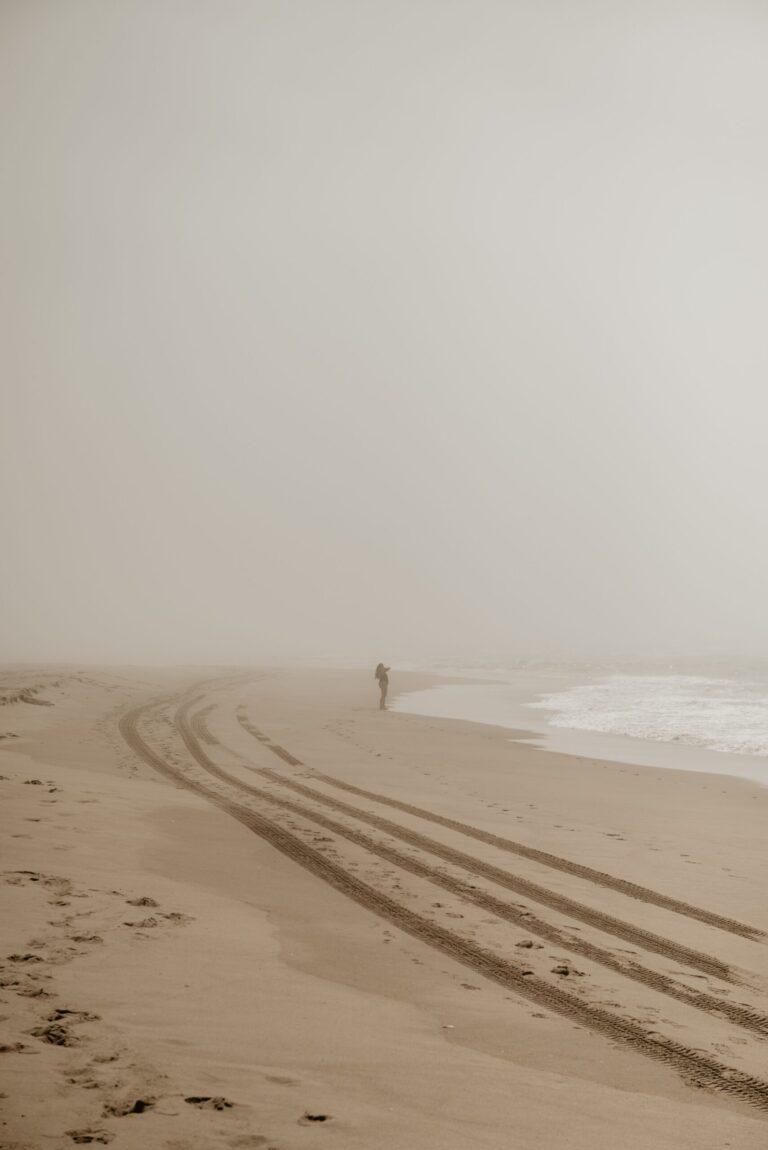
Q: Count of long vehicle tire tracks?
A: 4